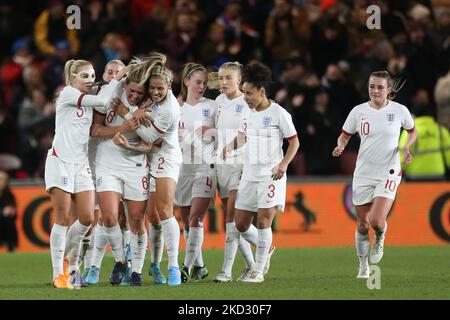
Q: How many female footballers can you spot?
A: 8